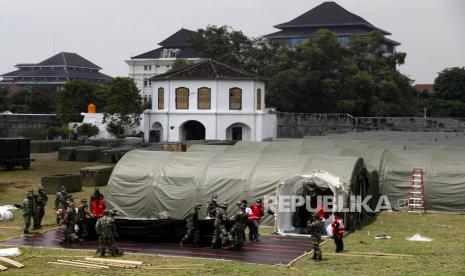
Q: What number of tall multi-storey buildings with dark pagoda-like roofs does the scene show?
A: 3